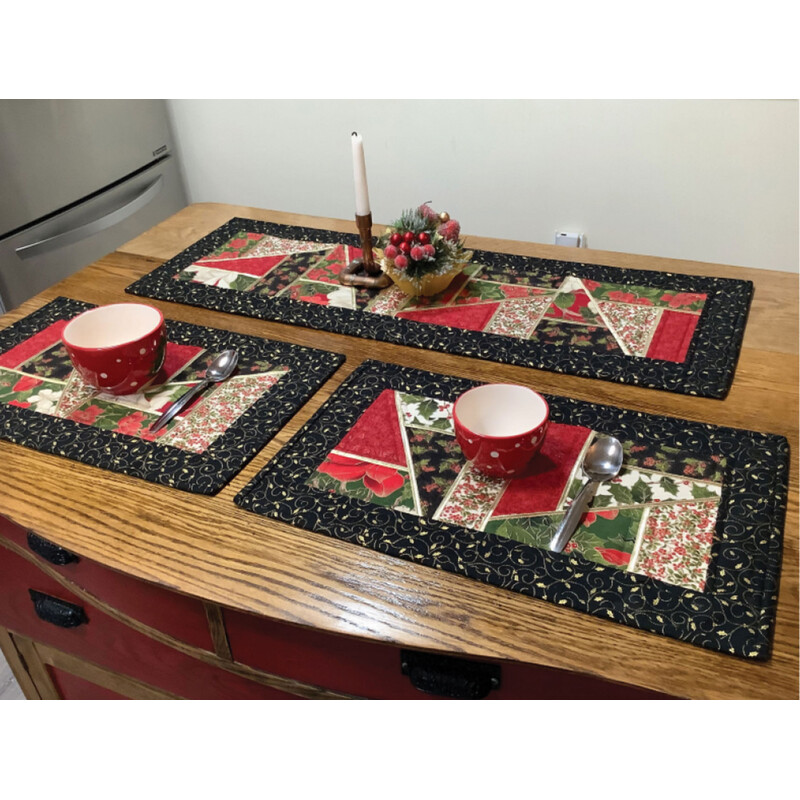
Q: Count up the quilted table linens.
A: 3